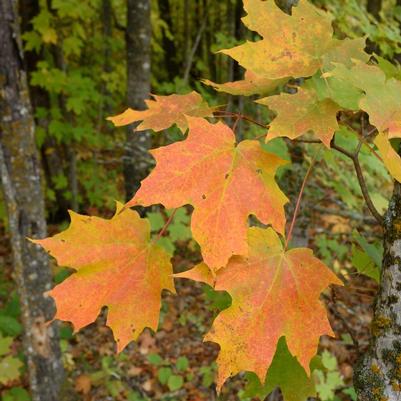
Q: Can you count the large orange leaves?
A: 3